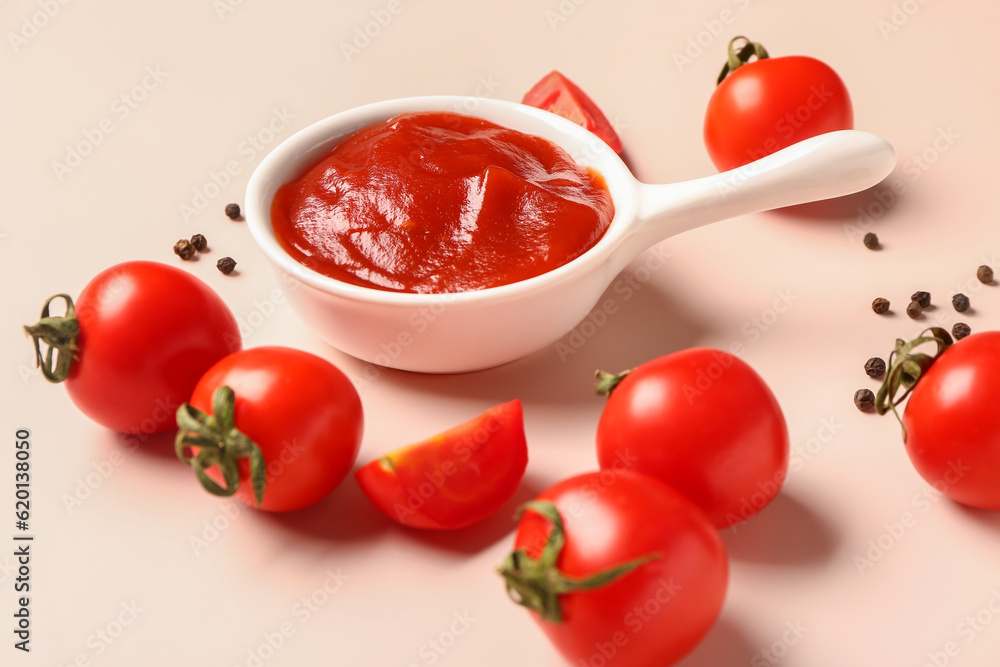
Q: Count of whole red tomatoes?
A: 6